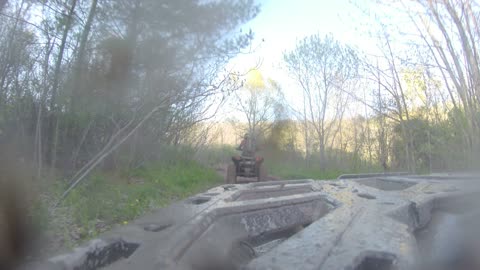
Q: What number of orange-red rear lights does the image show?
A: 2